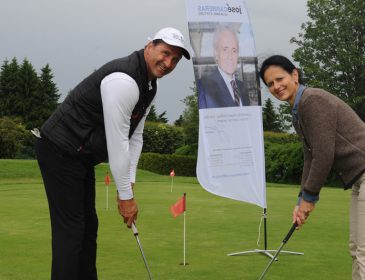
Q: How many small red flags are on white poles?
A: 3